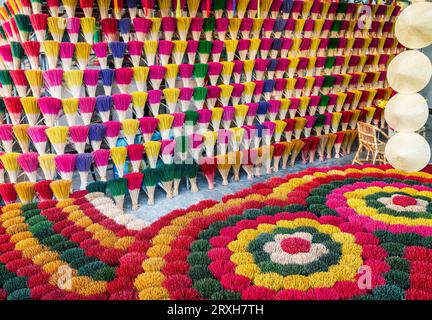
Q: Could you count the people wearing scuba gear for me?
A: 0